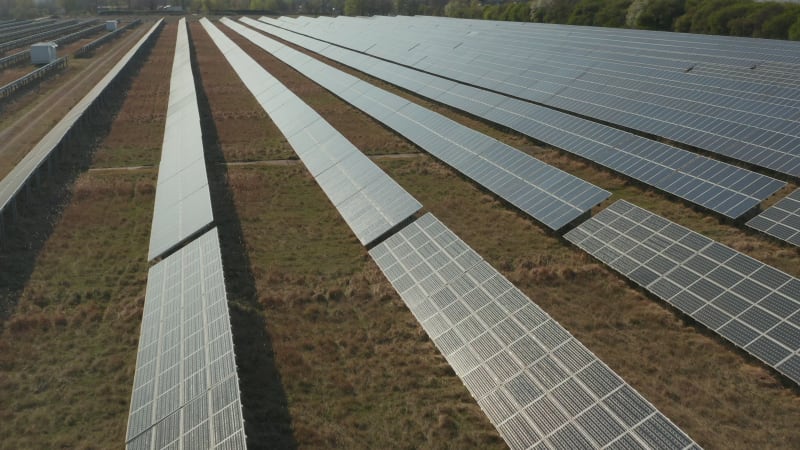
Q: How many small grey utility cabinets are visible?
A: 2